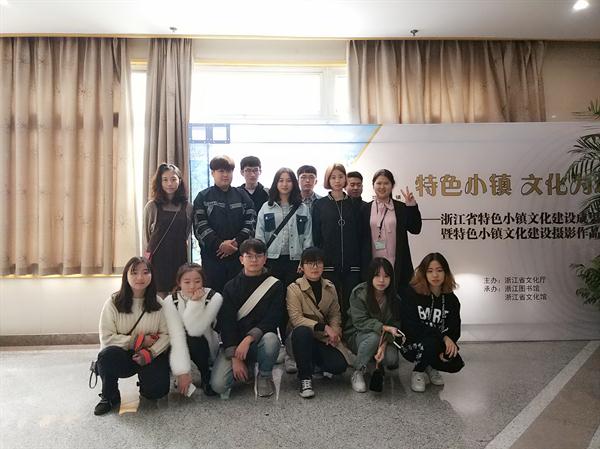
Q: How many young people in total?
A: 14